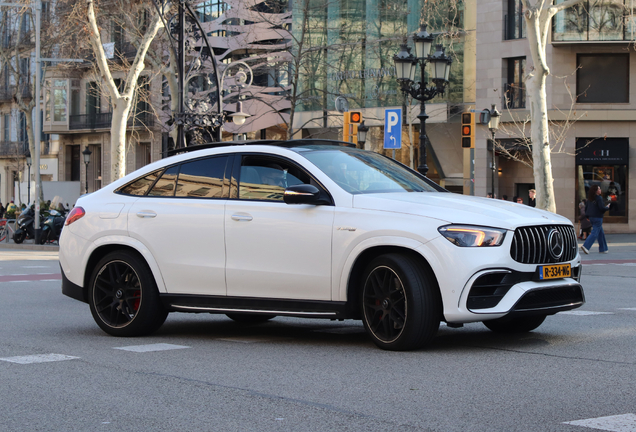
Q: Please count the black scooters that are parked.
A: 2